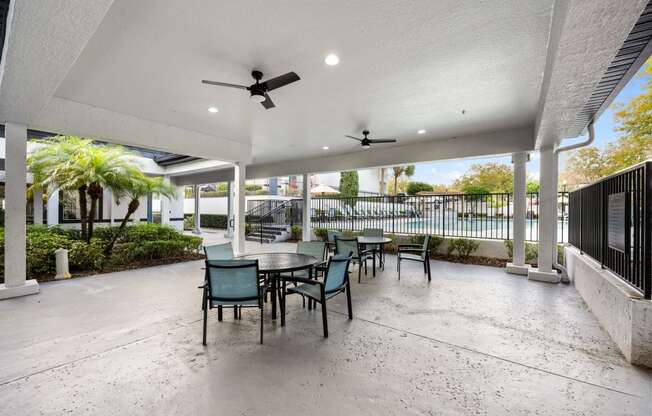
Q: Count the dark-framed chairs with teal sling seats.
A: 8